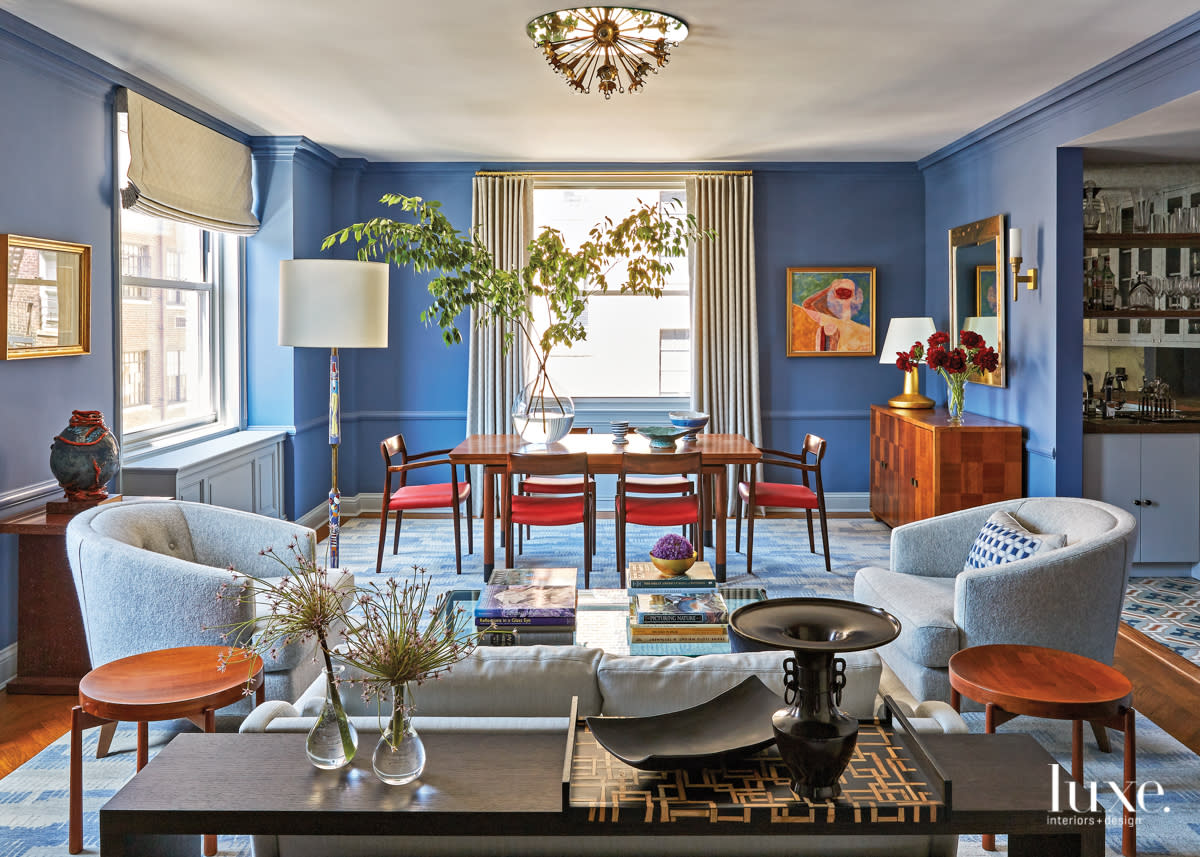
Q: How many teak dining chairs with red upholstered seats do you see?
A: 6